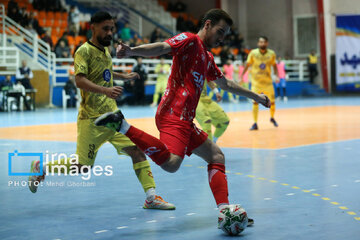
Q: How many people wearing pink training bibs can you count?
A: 3